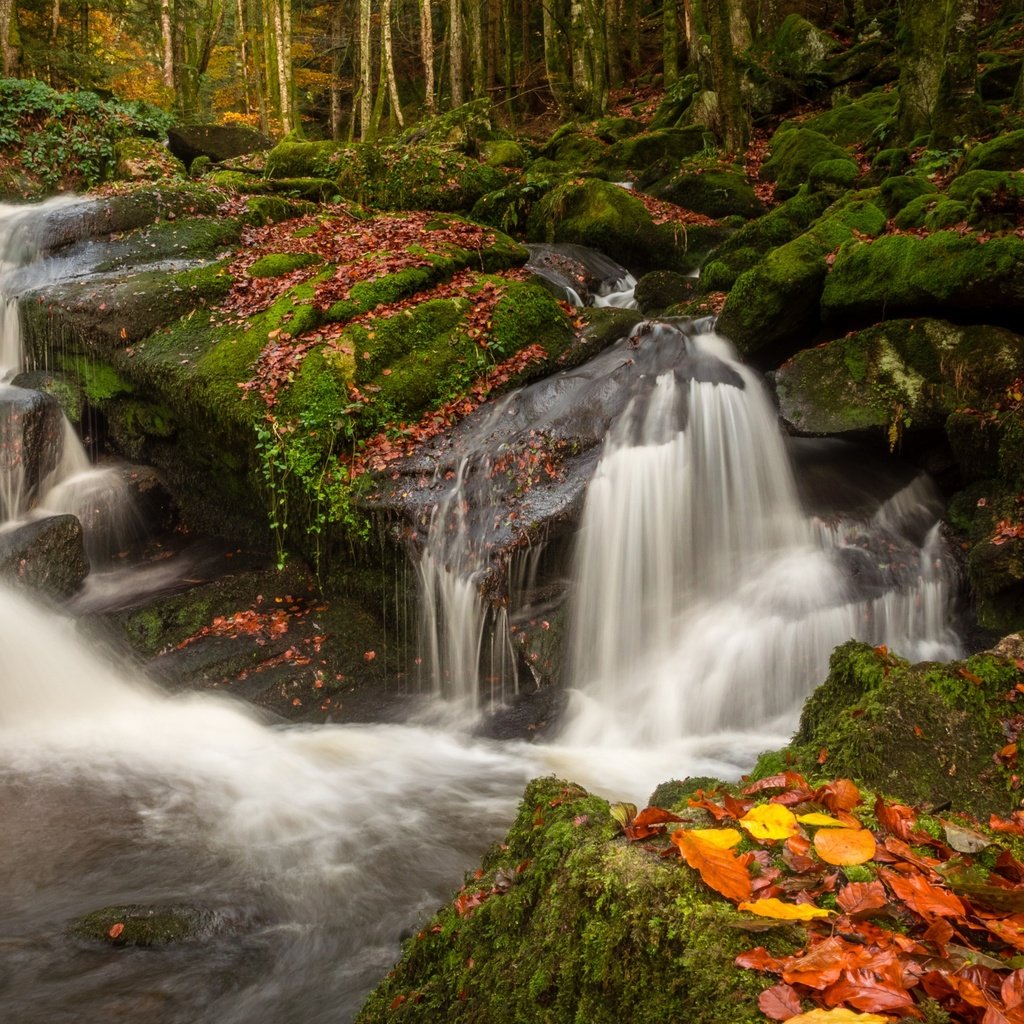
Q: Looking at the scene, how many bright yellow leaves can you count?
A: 5